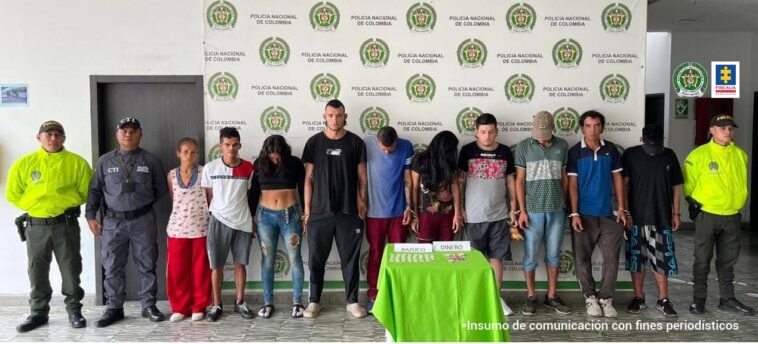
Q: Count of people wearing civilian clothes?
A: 10